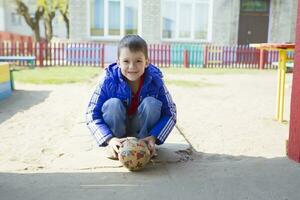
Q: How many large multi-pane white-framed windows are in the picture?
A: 2